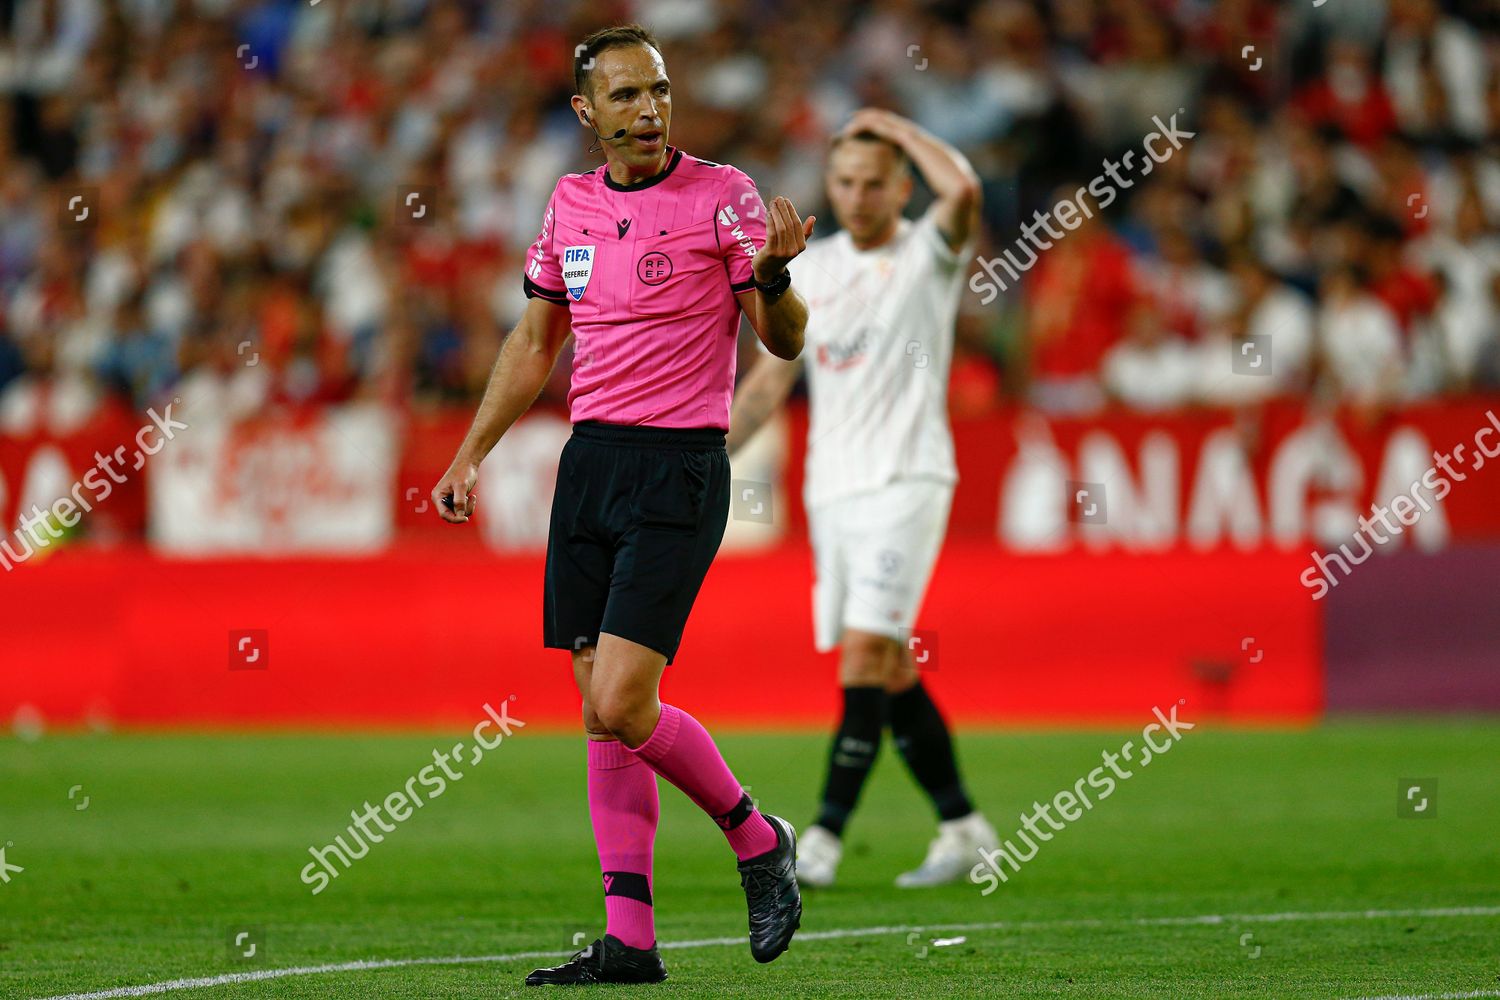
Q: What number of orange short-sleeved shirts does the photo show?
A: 0